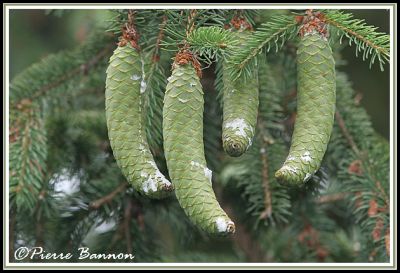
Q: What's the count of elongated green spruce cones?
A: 4